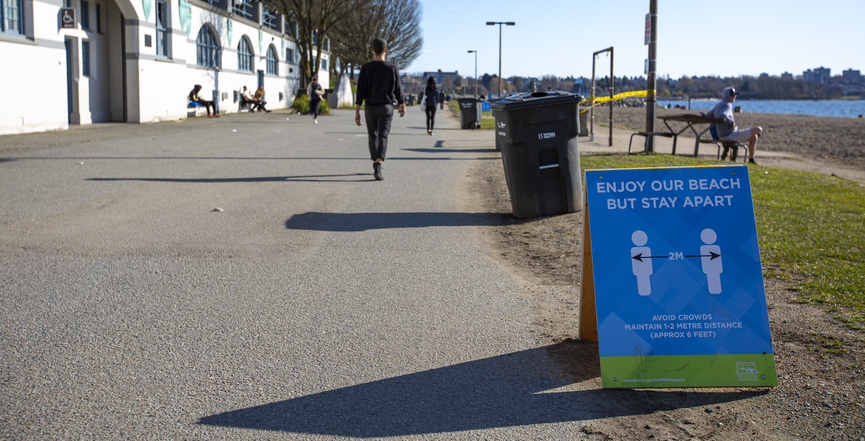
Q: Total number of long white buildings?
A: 1